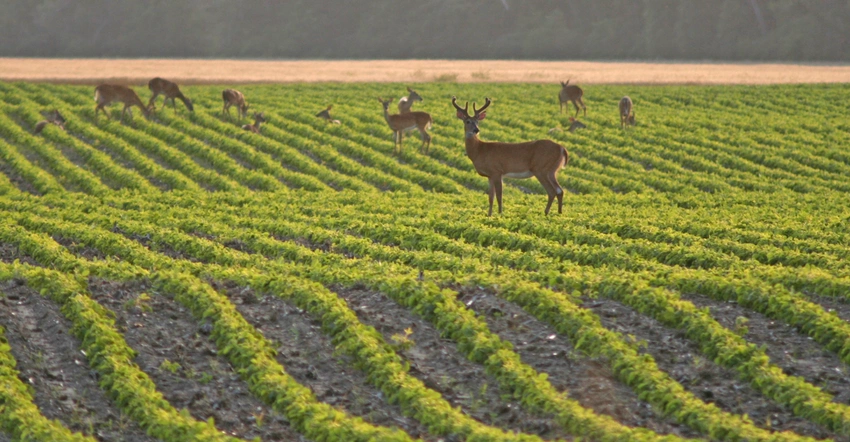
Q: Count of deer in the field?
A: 12